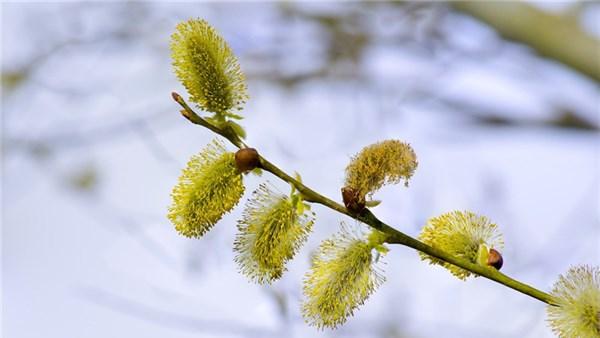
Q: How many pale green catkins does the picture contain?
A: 6